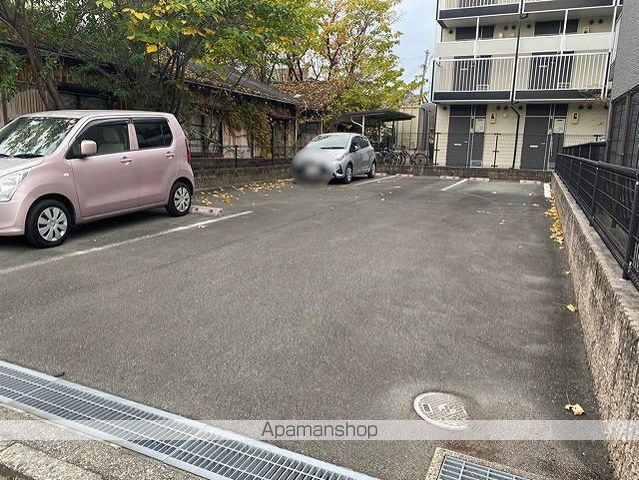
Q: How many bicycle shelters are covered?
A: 1